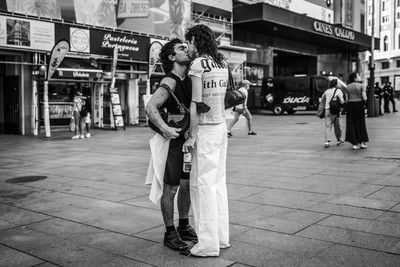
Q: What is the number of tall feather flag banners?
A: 3